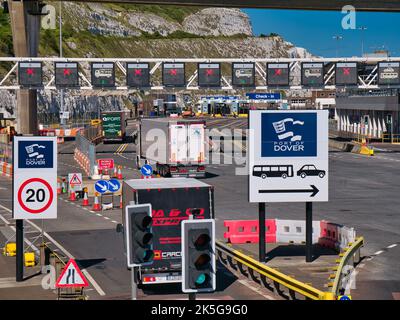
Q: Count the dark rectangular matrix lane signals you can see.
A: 11